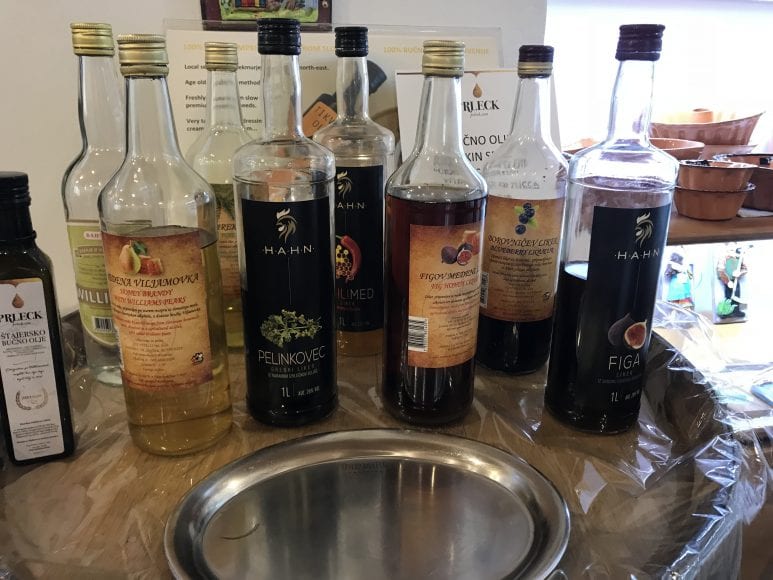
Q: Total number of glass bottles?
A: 9